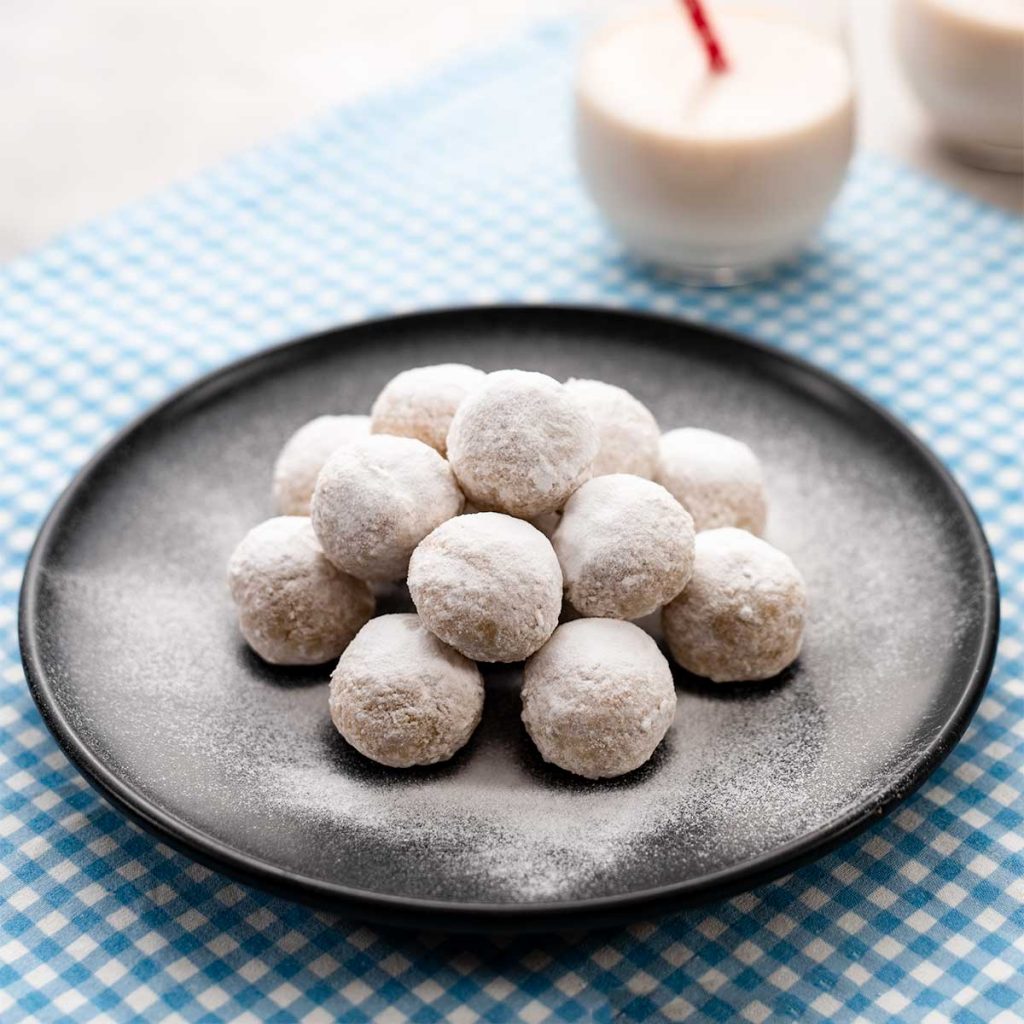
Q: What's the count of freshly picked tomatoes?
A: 0